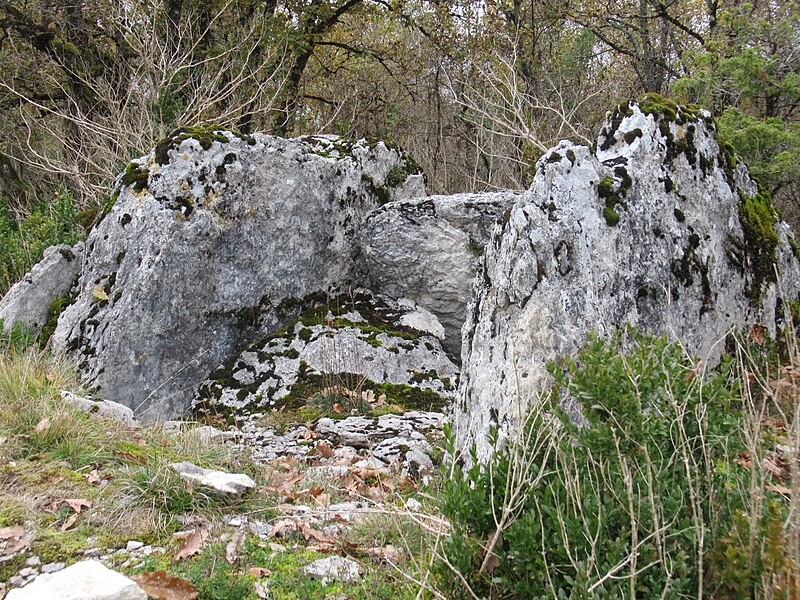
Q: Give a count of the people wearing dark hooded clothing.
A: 0